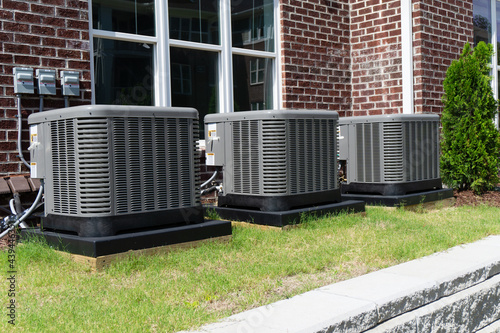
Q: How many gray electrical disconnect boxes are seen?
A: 3